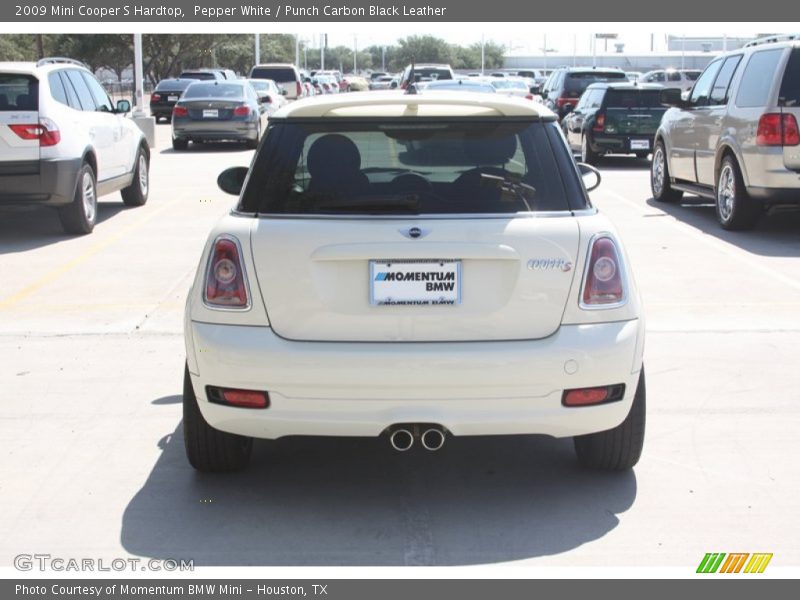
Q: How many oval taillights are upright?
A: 2